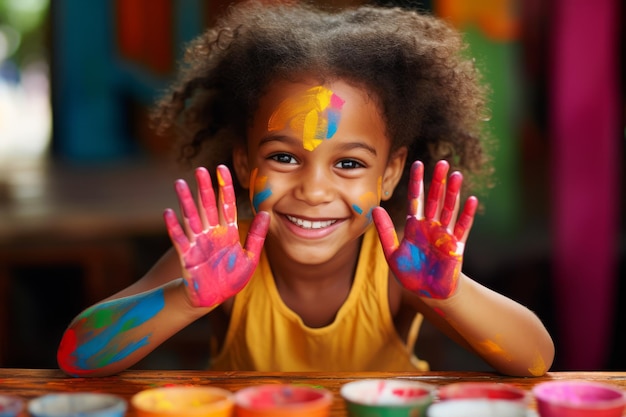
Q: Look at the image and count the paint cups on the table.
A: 8